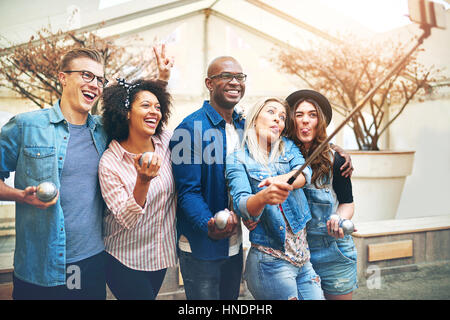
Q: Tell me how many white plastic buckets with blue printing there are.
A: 0